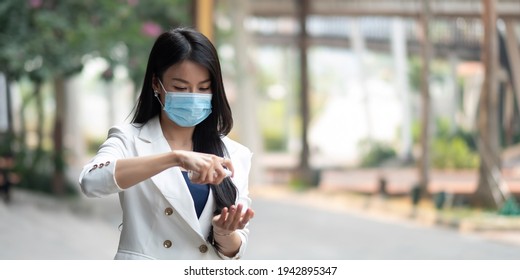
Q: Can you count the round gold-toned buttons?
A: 3